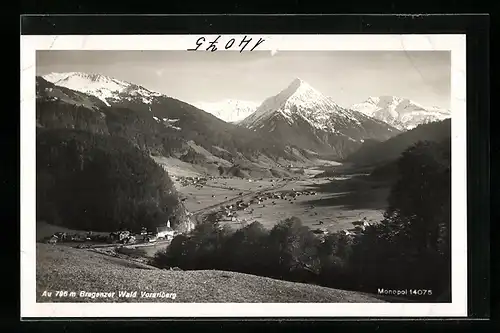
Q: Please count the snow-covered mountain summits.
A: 4